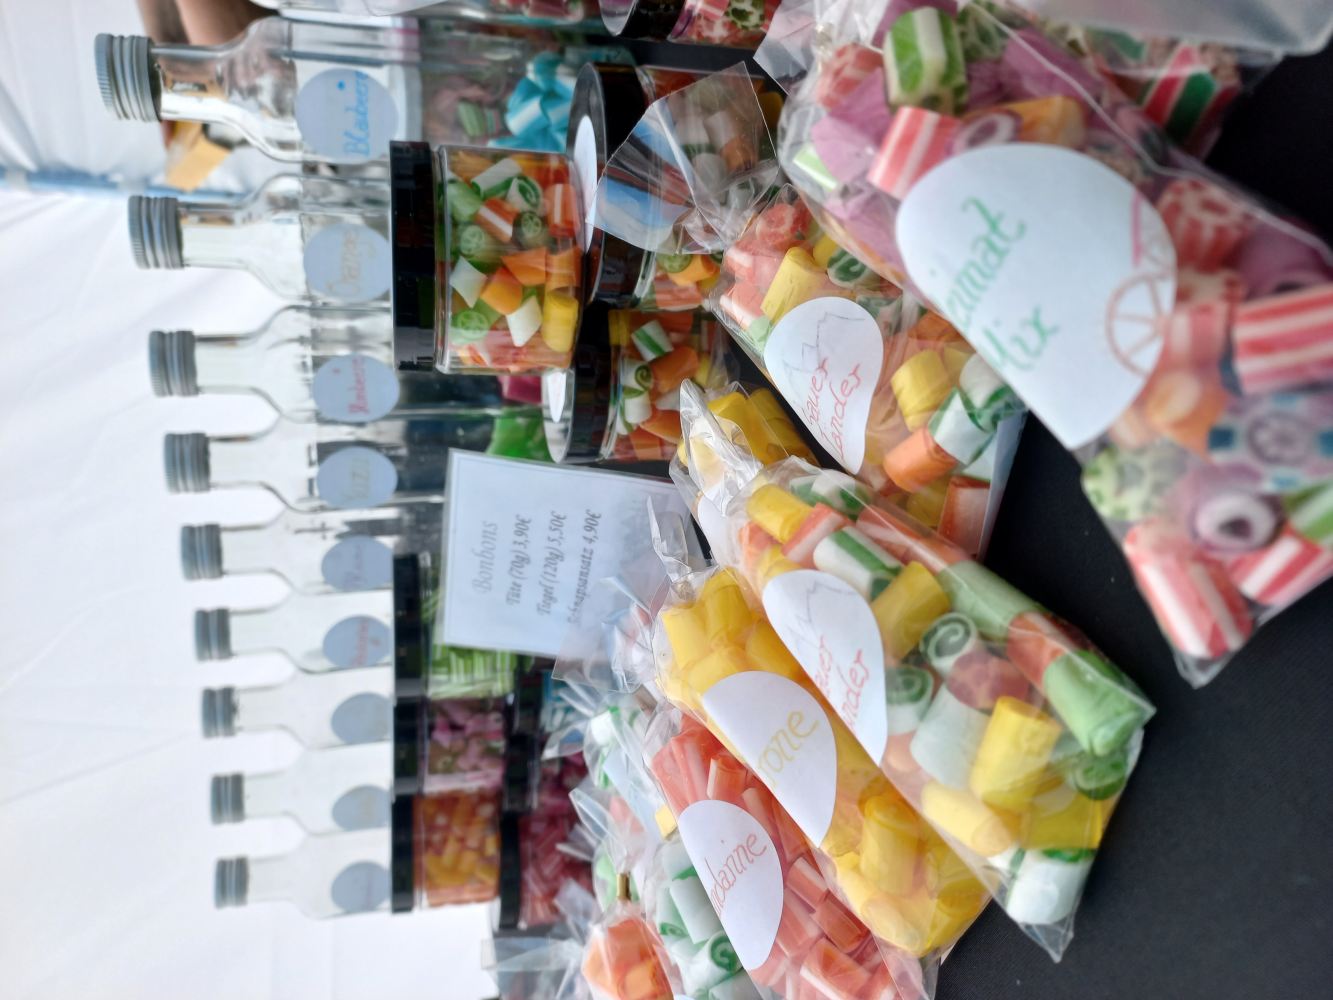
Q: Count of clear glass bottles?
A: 9